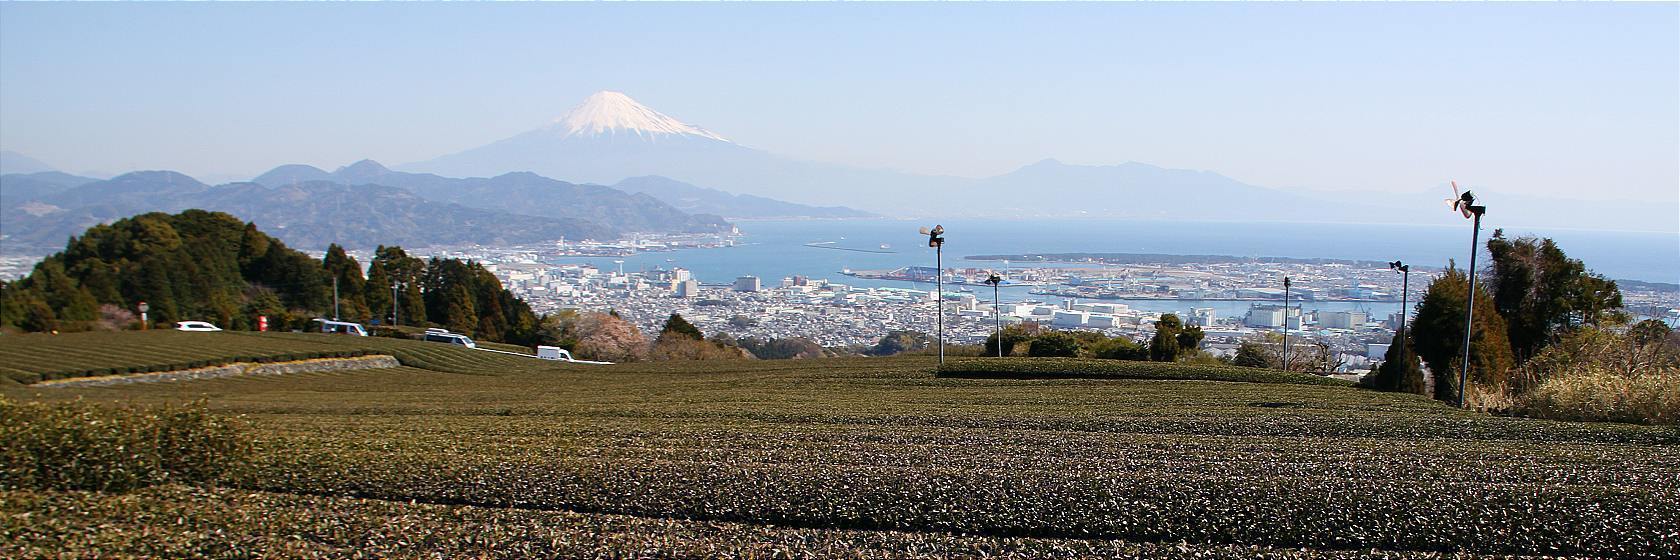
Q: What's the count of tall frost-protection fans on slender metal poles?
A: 5